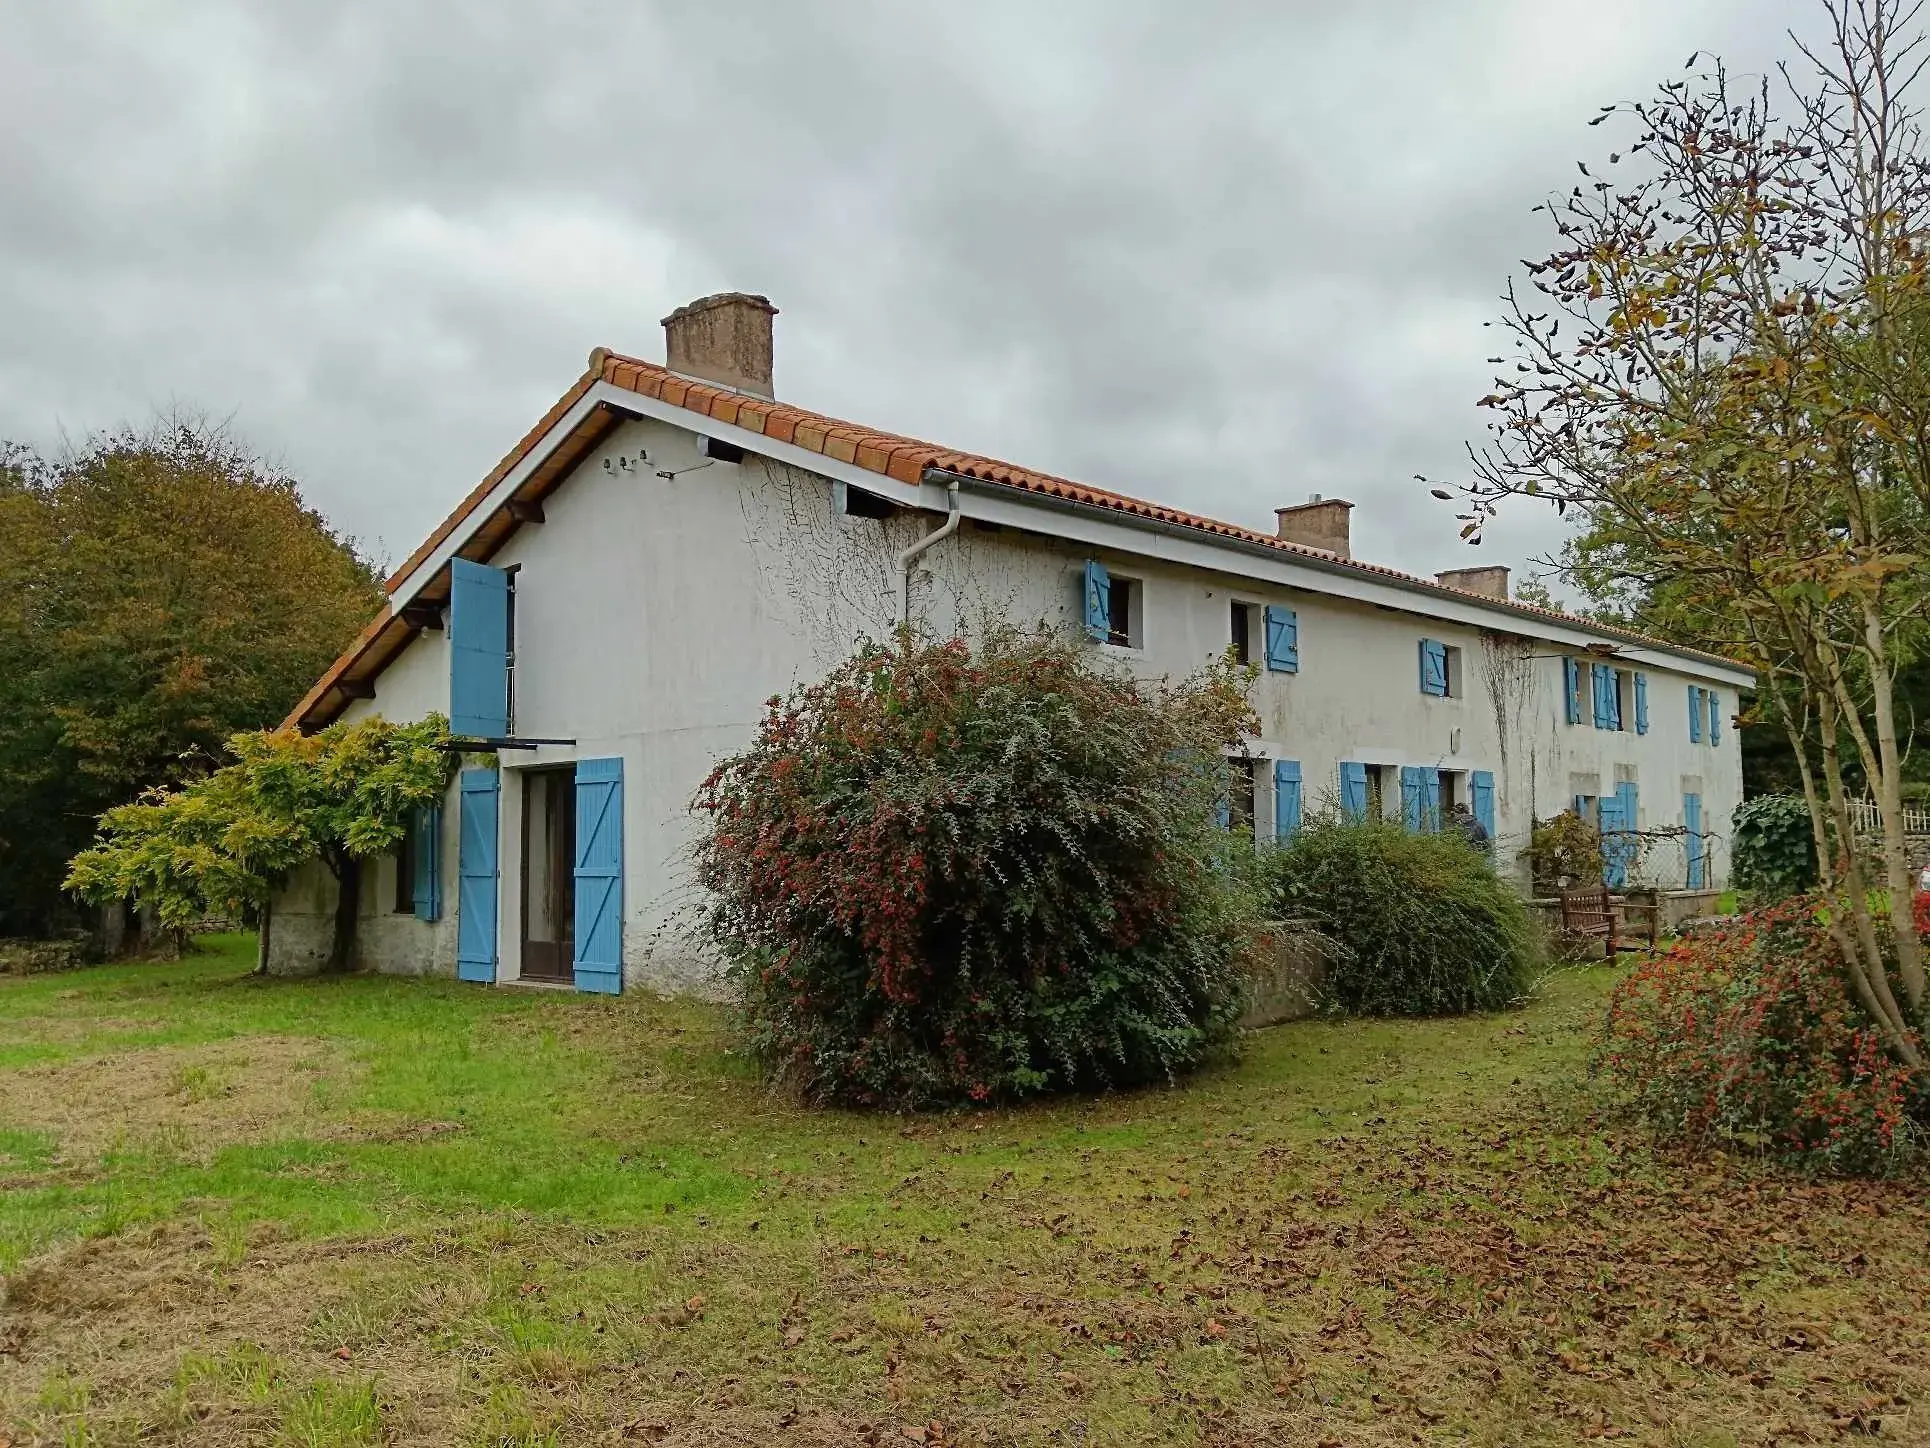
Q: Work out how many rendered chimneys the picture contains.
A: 3